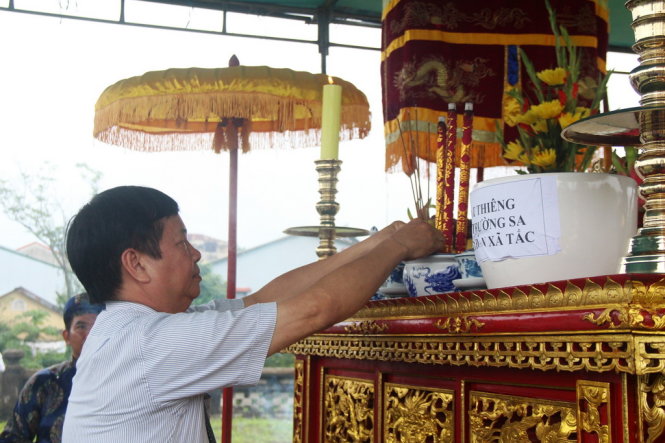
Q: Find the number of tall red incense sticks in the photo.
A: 3